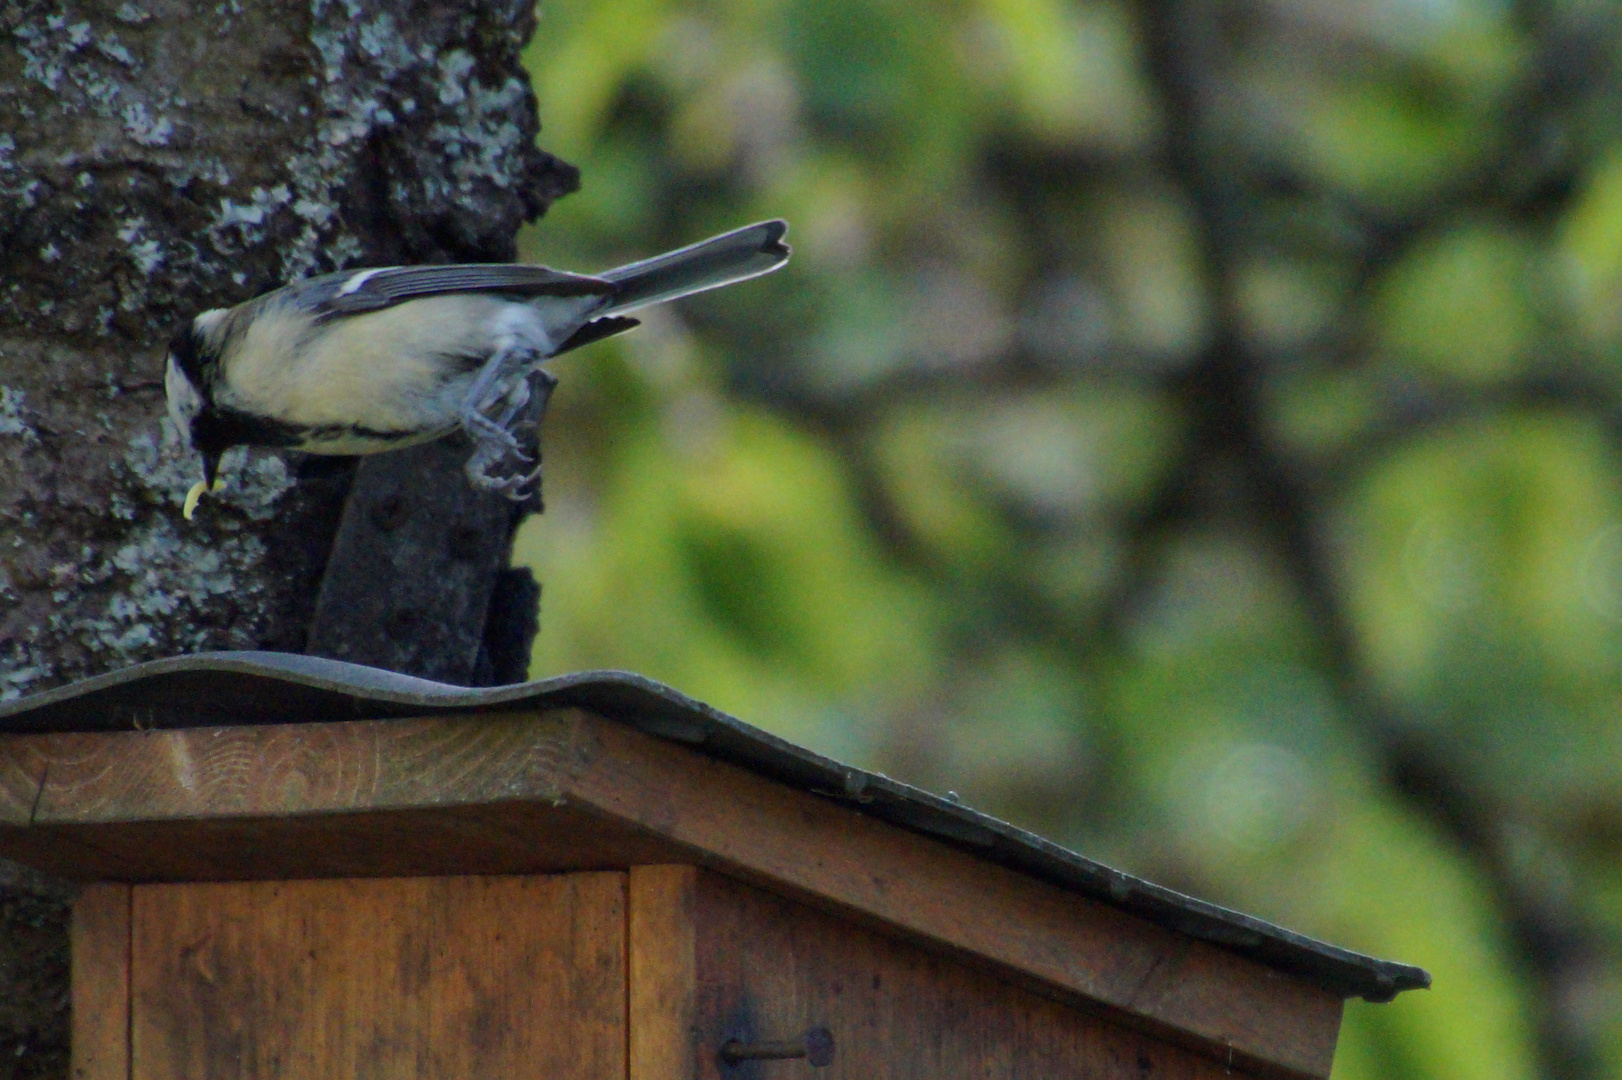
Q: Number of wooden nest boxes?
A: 1